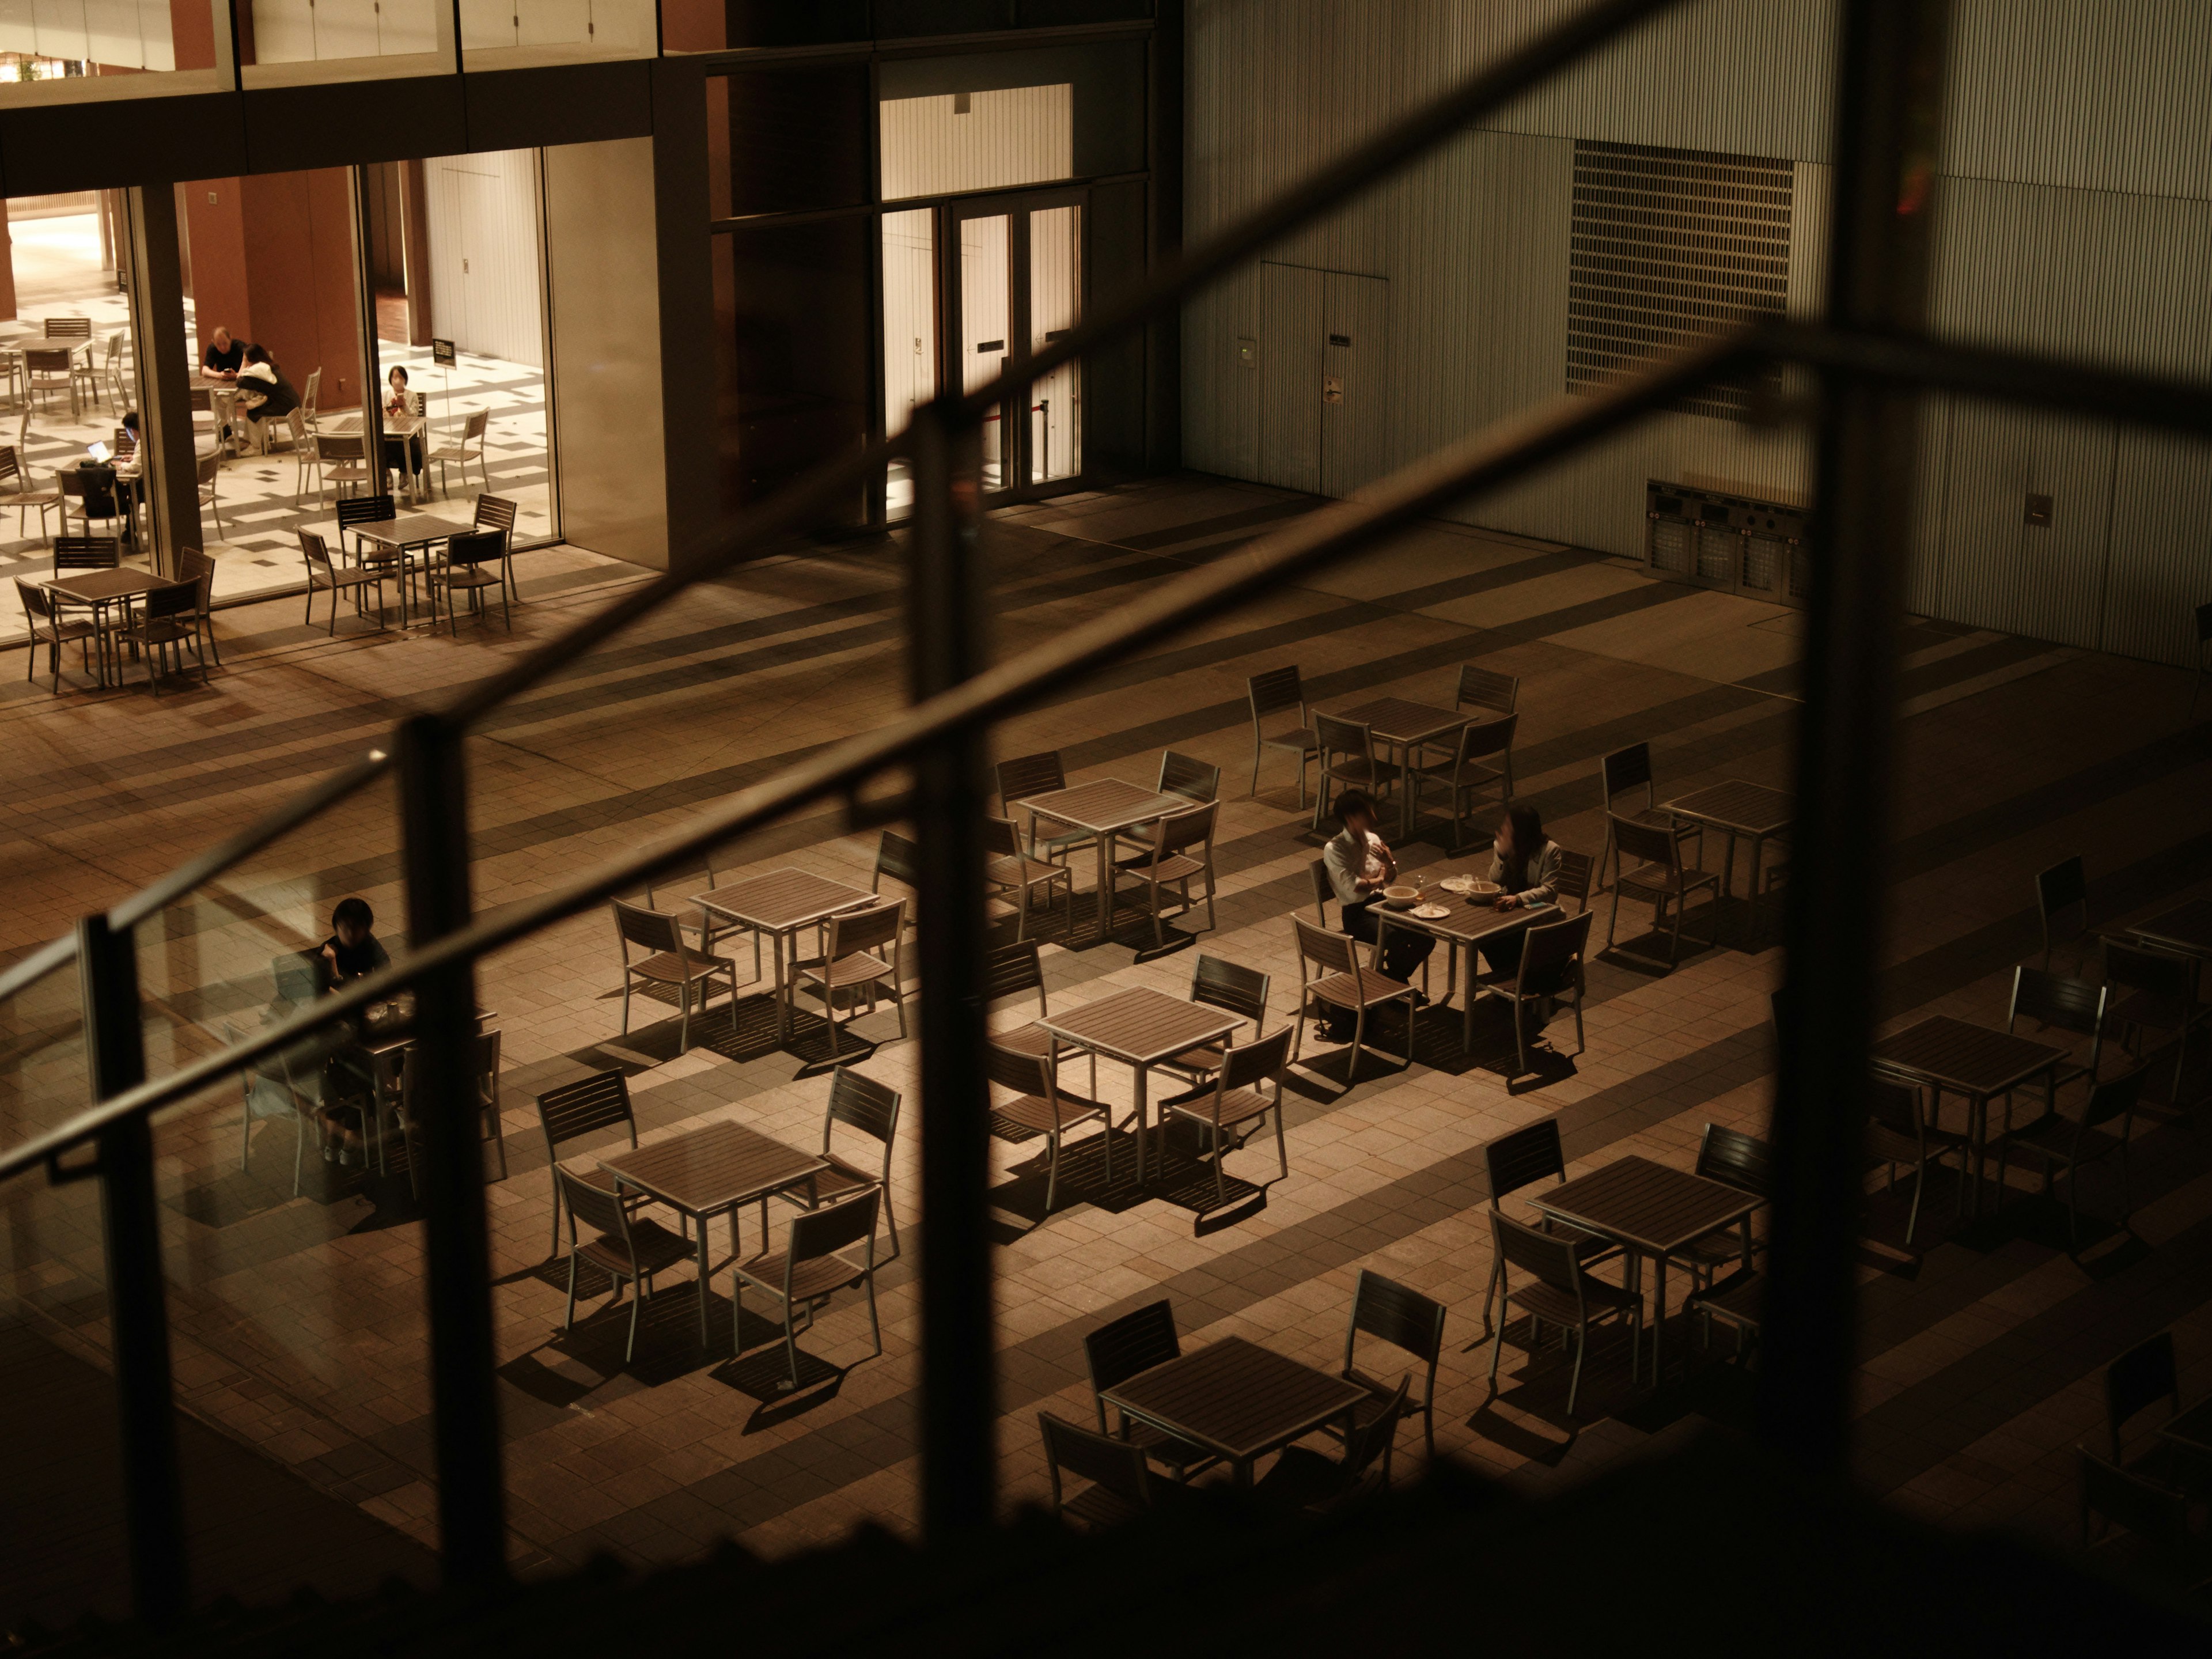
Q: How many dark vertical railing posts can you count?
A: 4